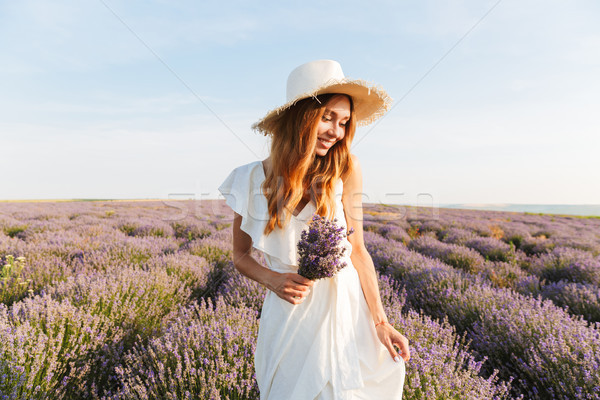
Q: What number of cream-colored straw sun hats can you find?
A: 1